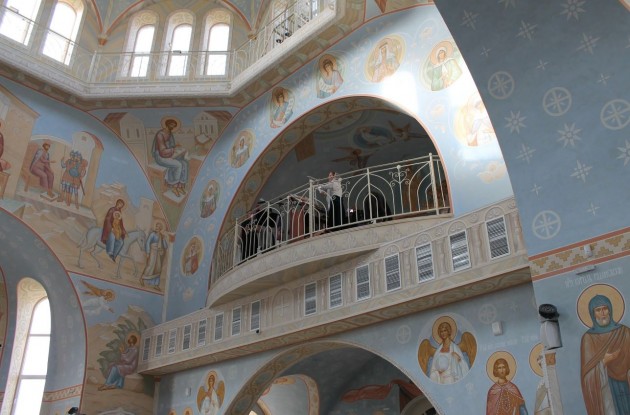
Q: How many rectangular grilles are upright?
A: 15